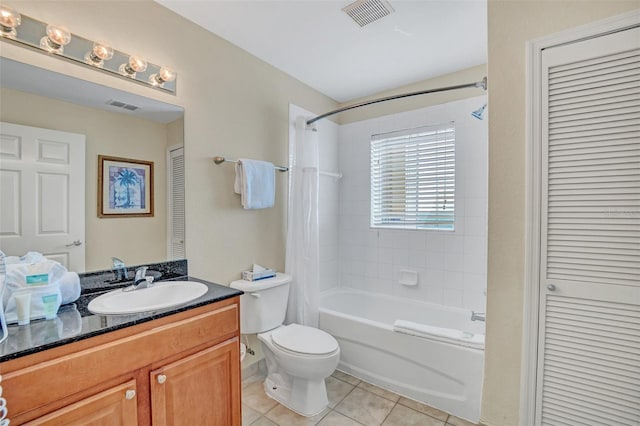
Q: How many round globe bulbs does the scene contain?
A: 5